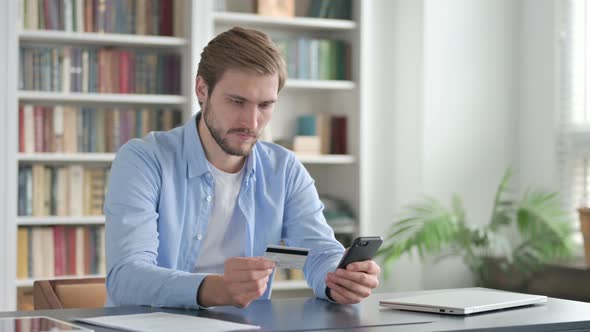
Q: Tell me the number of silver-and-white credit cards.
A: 1